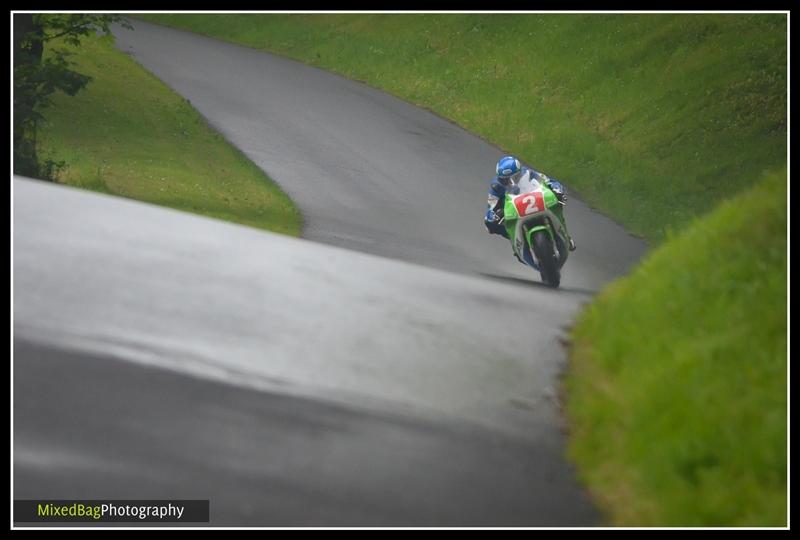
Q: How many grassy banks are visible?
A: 3